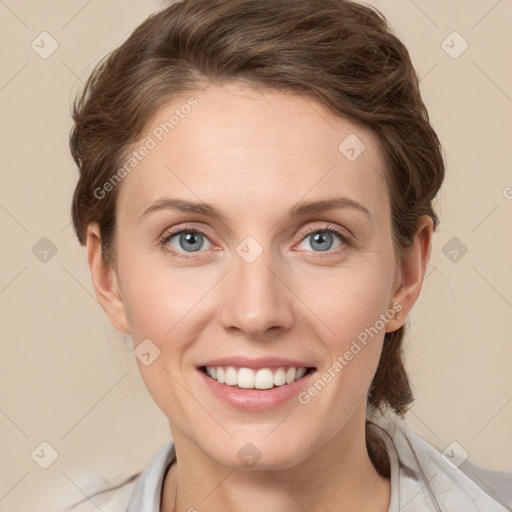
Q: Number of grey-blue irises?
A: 2